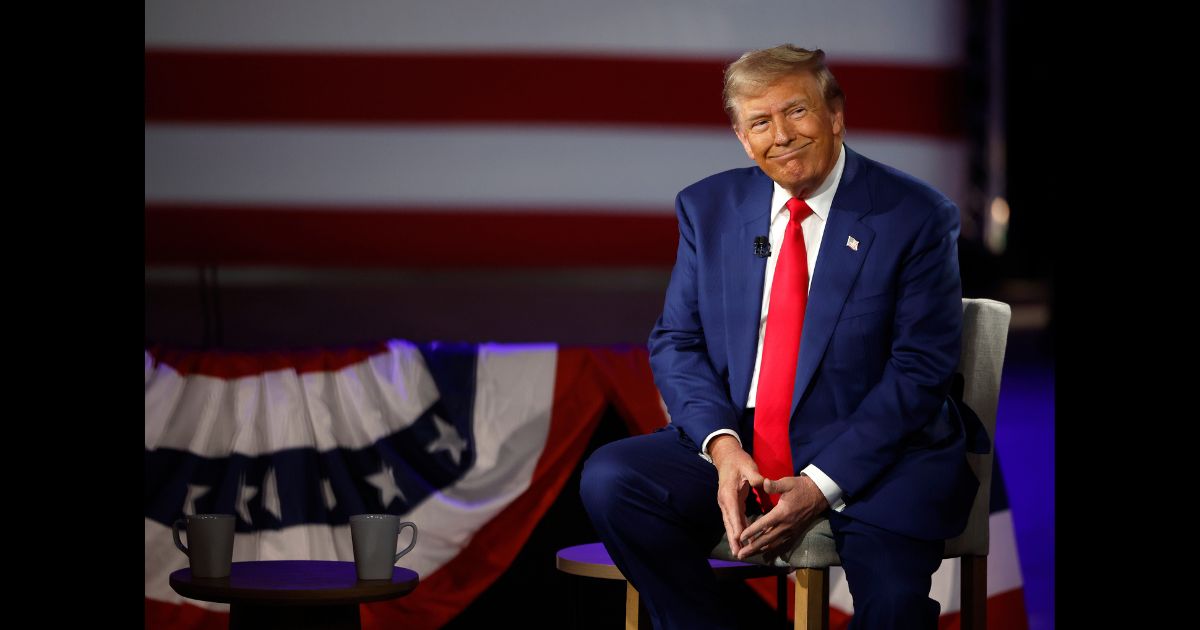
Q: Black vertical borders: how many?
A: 2